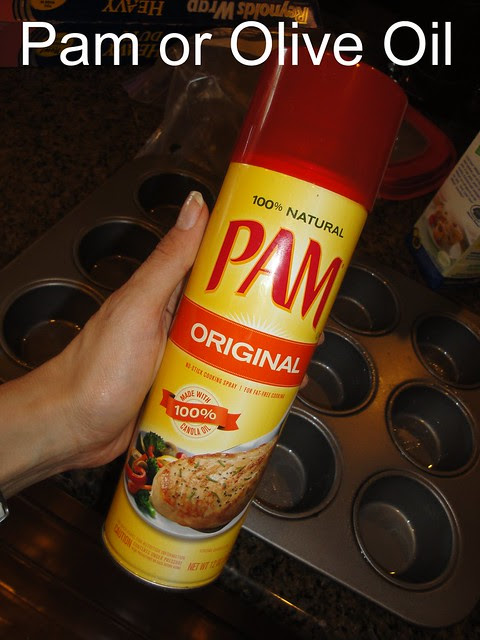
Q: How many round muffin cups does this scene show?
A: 9